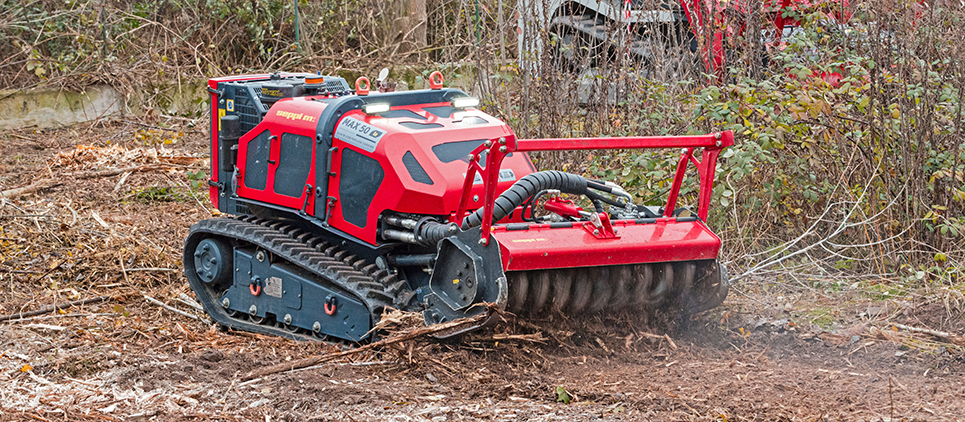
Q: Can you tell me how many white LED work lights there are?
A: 2